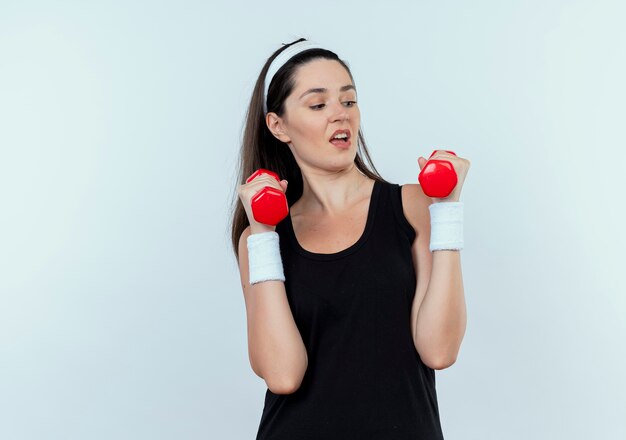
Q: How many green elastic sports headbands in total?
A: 0